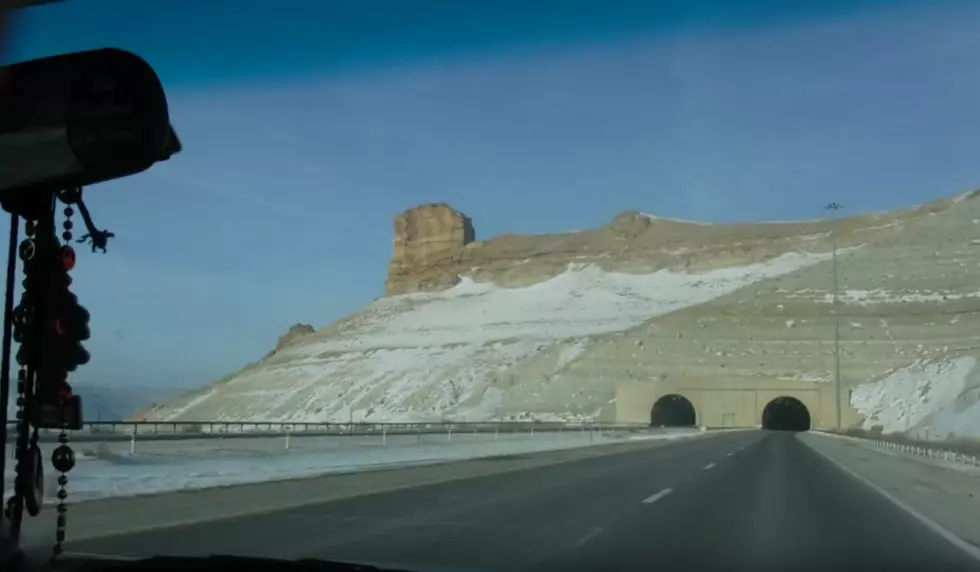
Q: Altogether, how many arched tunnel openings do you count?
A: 2